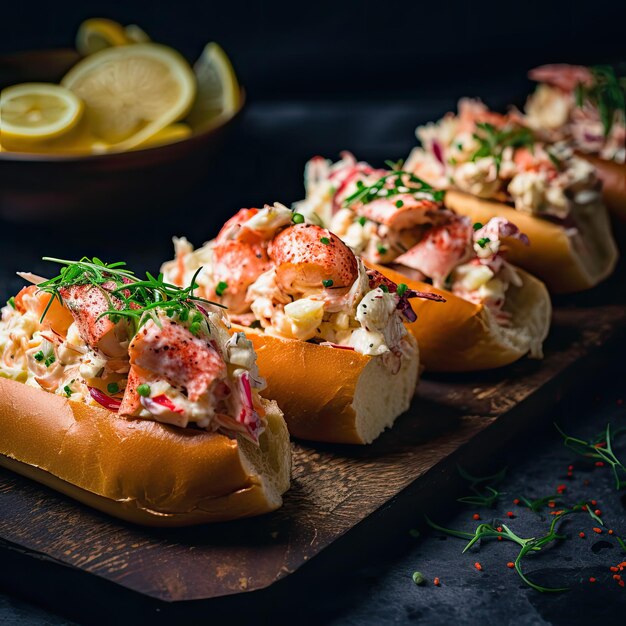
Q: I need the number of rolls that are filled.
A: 5